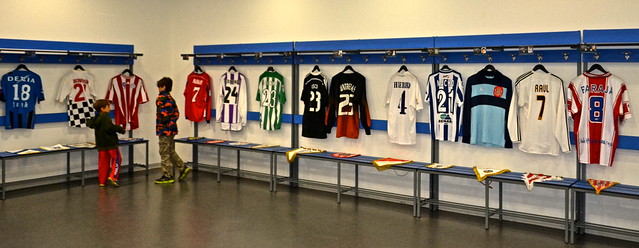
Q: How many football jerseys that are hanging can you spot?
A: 13